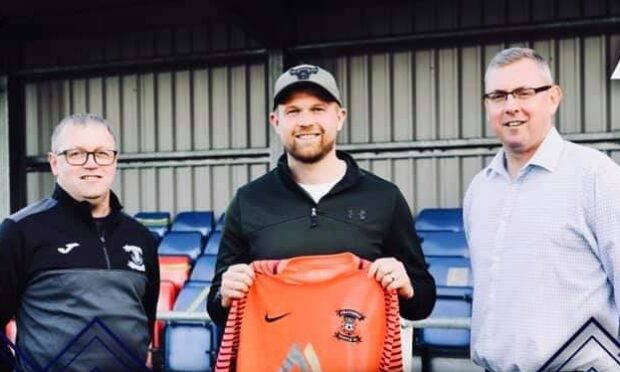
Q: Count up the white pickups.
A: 0